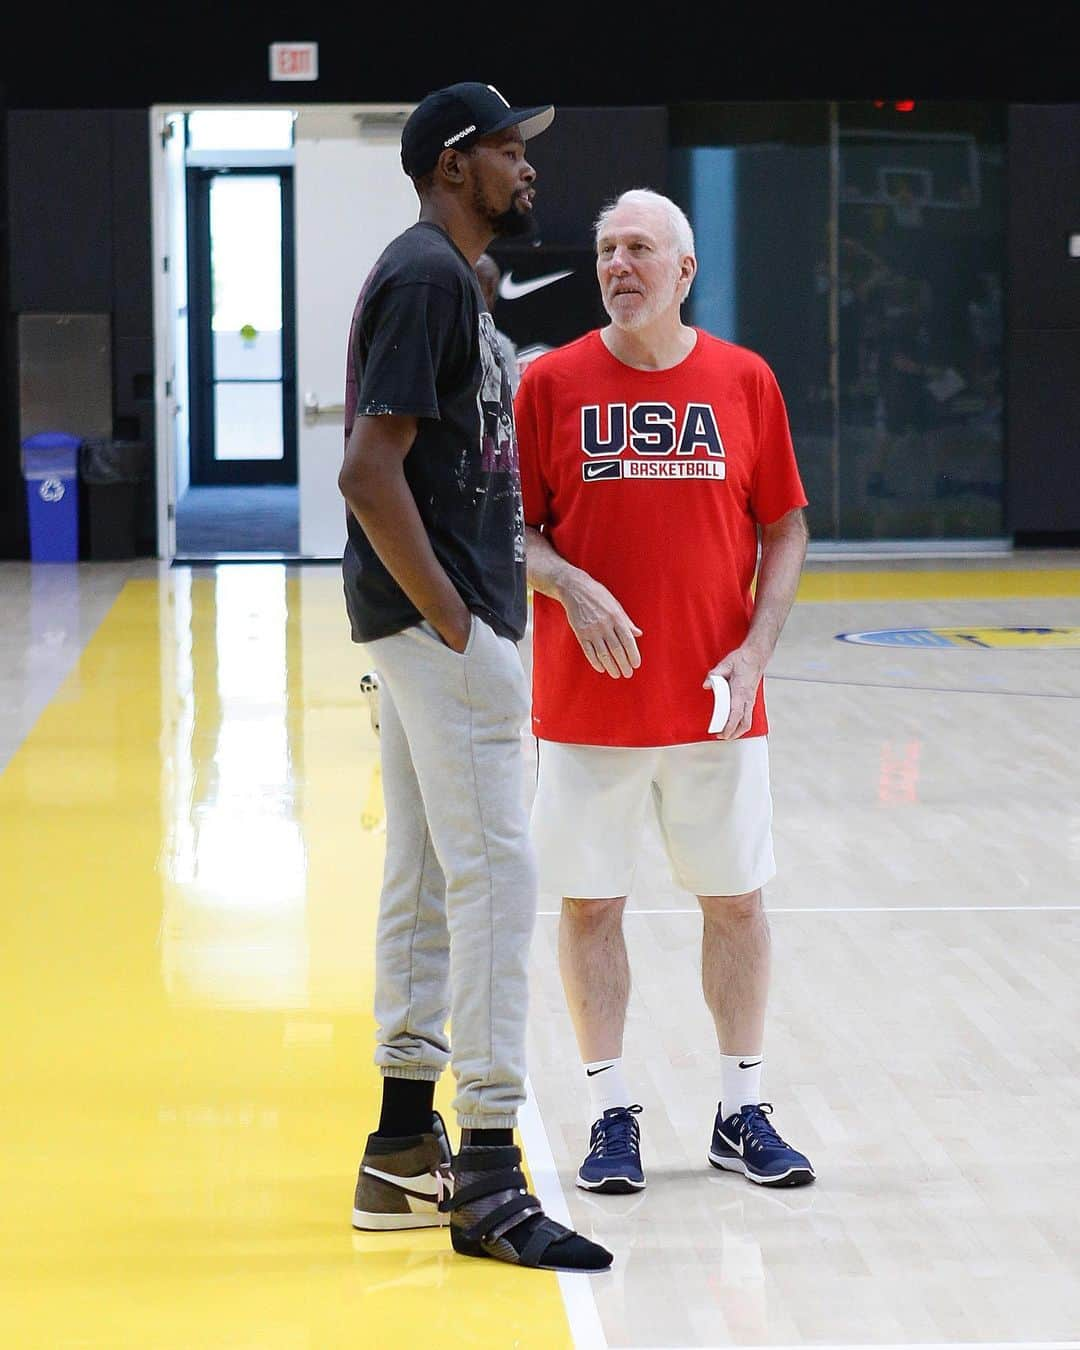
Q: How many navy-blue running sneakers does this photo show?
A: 2